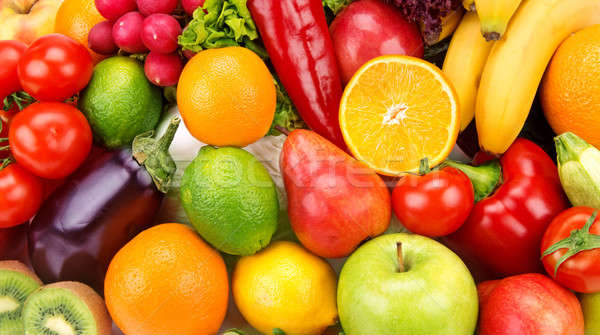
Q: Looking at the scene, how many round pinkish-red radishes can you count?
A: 7